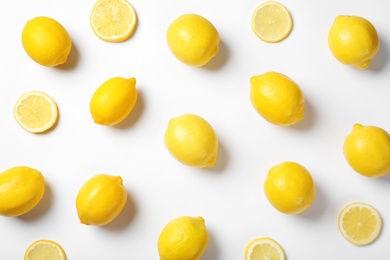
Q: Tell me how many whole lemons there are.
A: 11